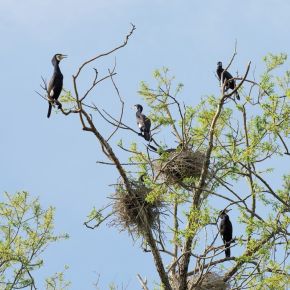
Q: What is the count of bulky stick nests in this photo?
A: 3